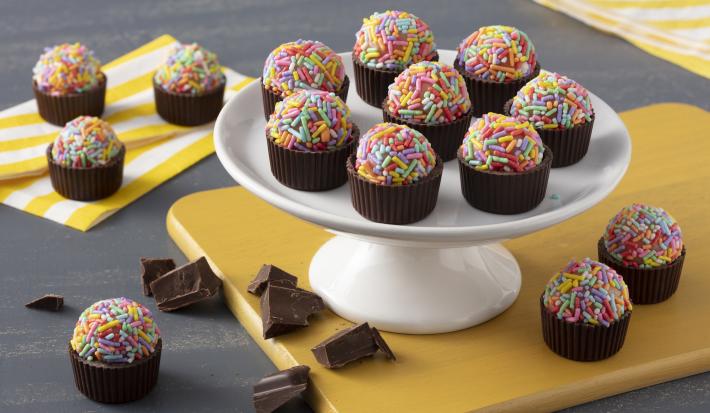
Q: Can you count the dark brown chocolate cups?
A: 14